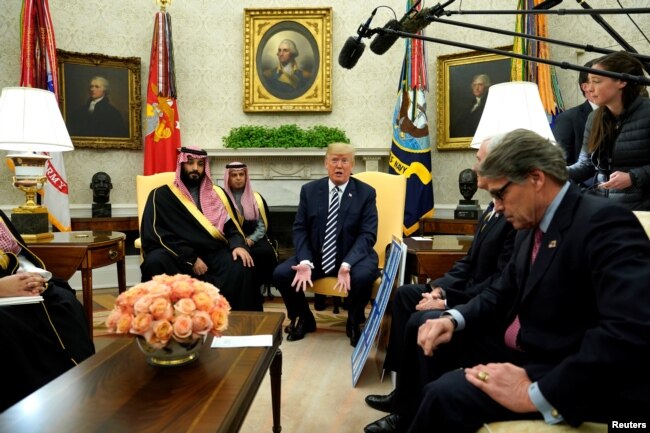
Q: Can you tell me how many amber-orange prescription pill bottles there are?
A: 0